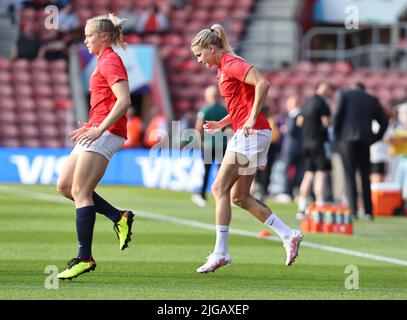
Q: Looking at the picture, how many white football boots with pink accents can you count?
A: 2